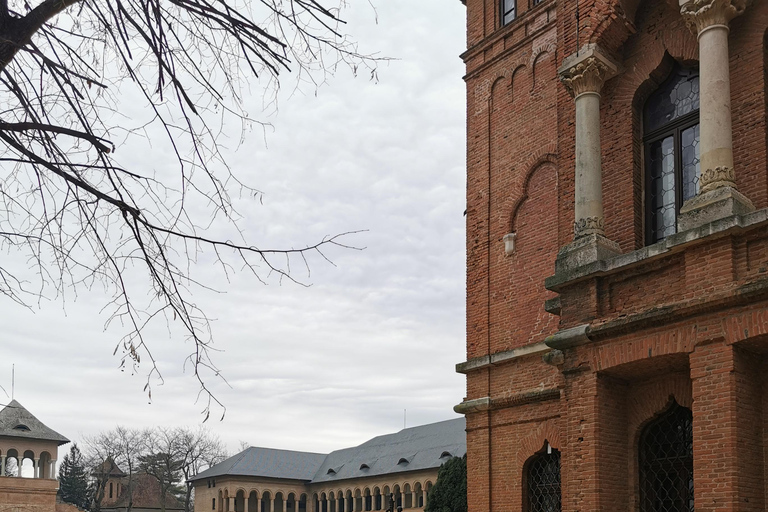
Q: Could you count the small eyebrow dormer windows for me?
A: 5